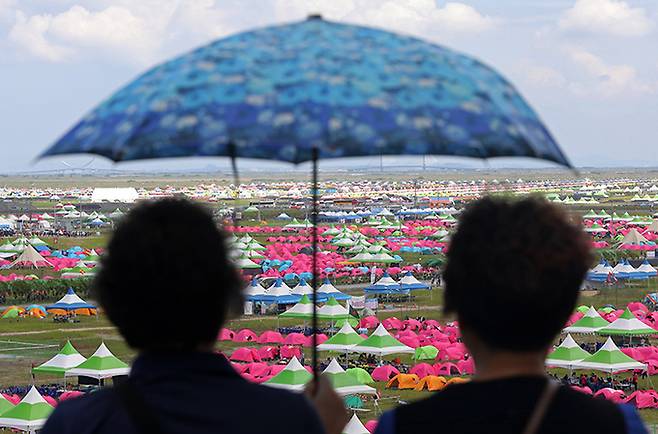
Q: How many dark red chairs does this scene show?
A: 0